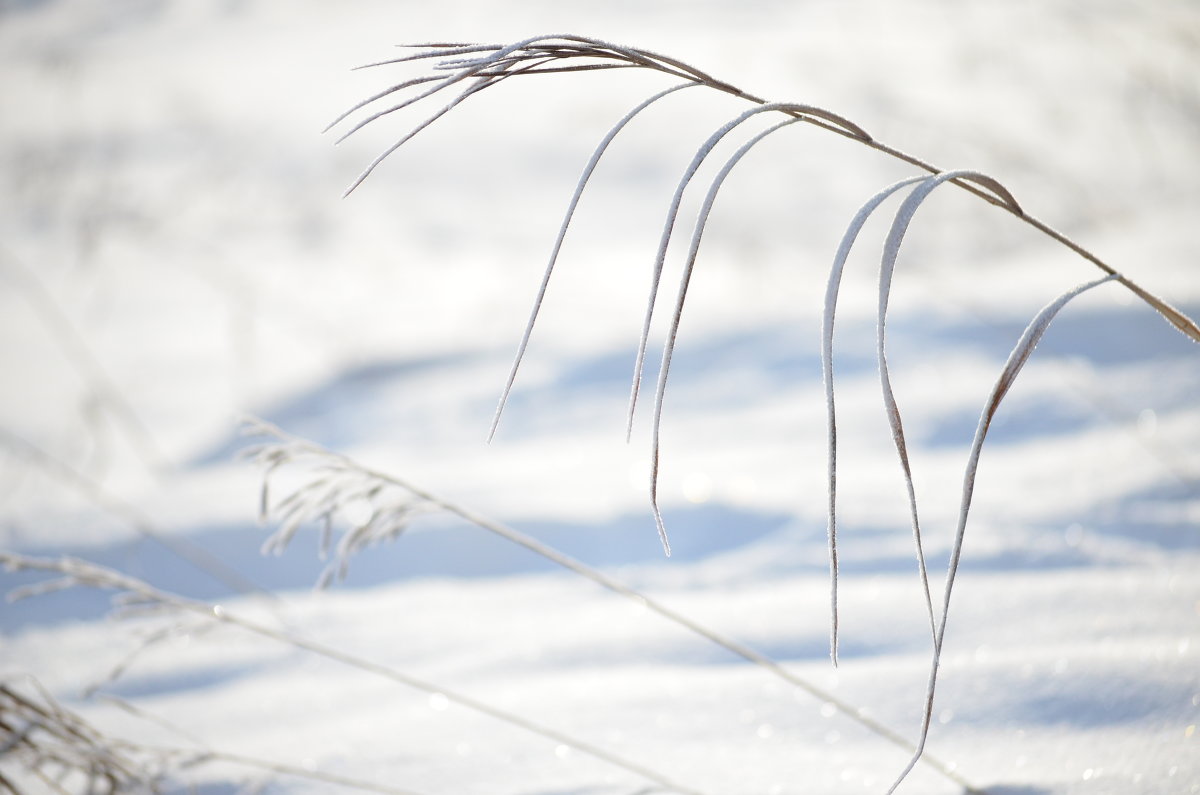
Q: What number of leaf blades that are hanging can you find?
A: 6